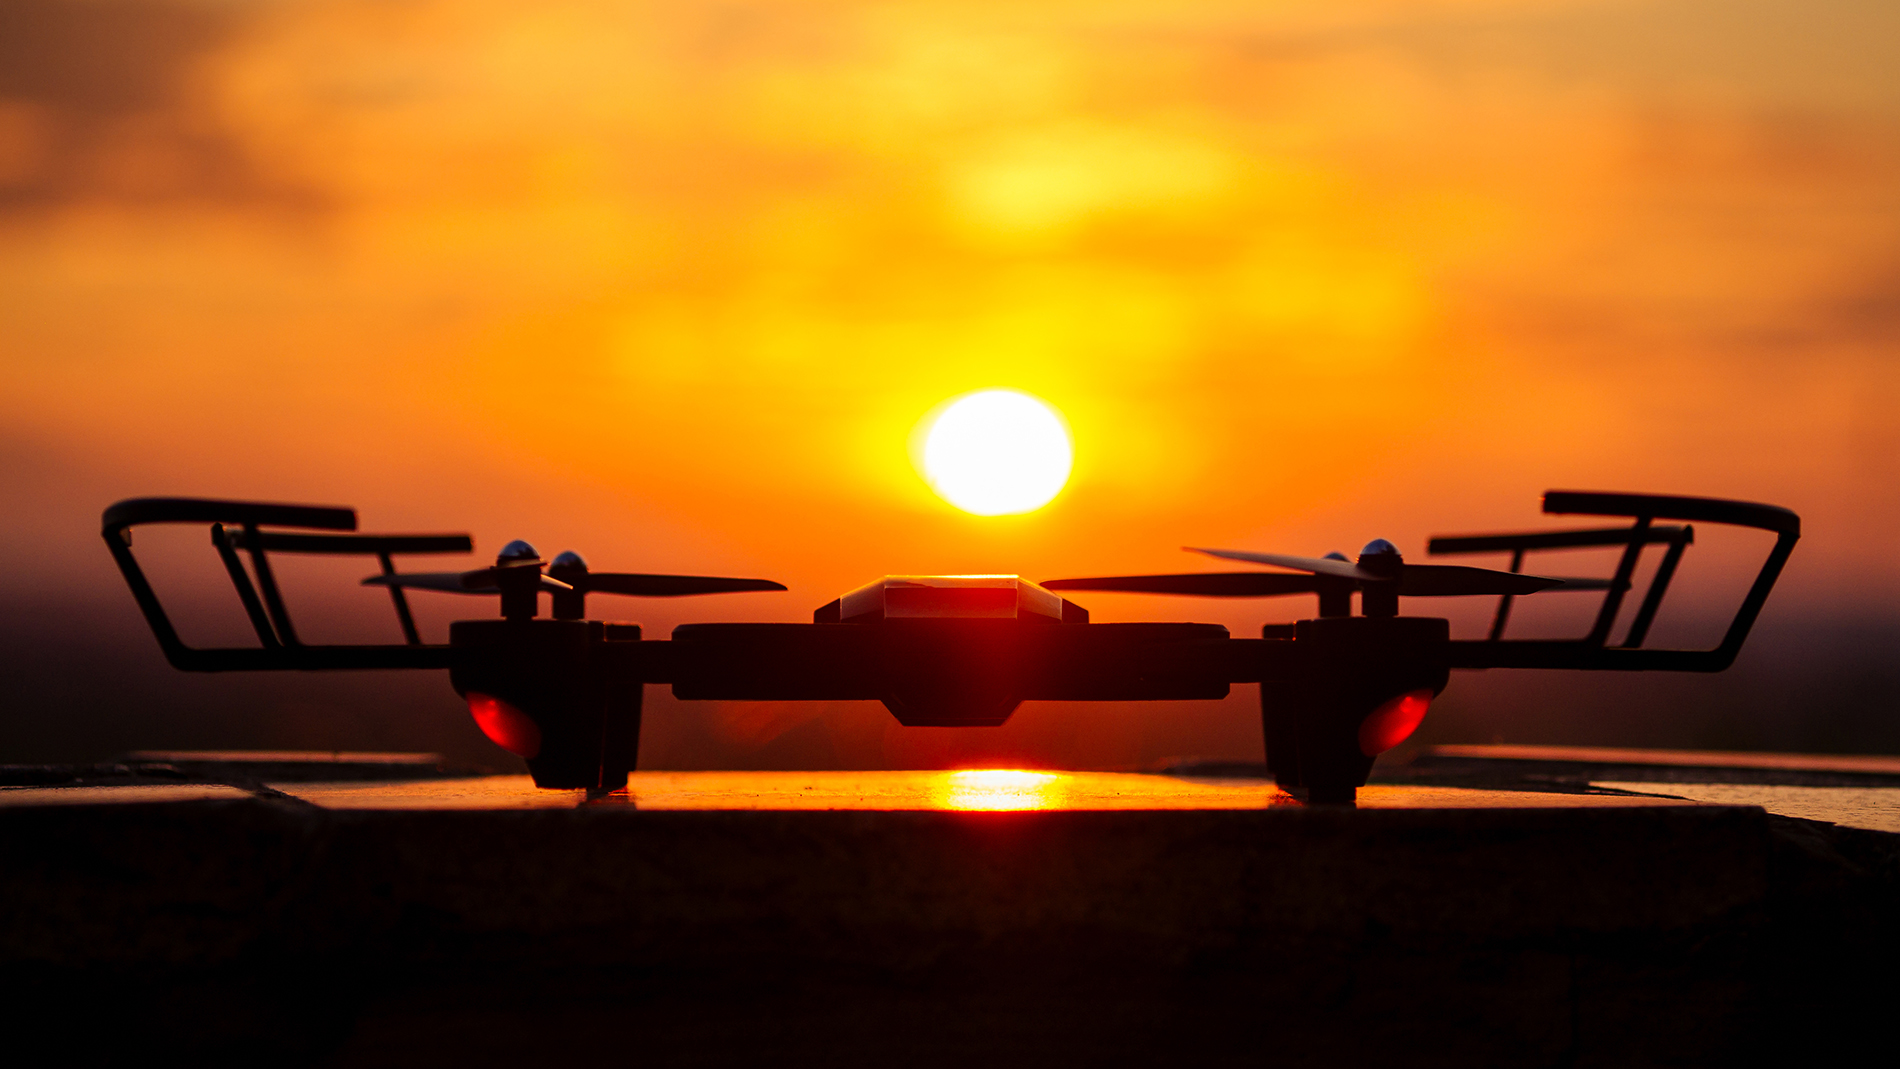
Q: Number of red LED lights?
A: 2